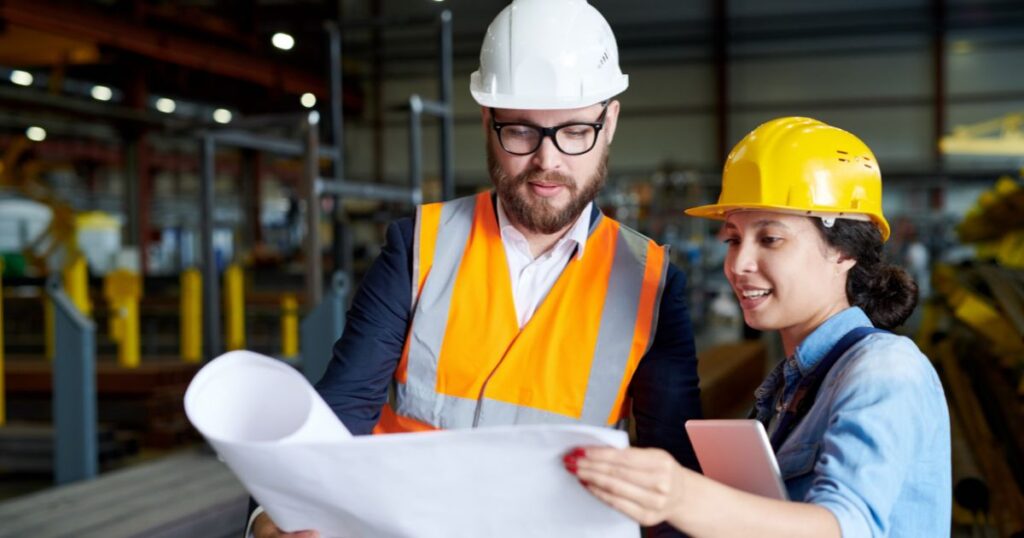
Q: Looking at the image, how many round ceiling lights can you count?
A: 7